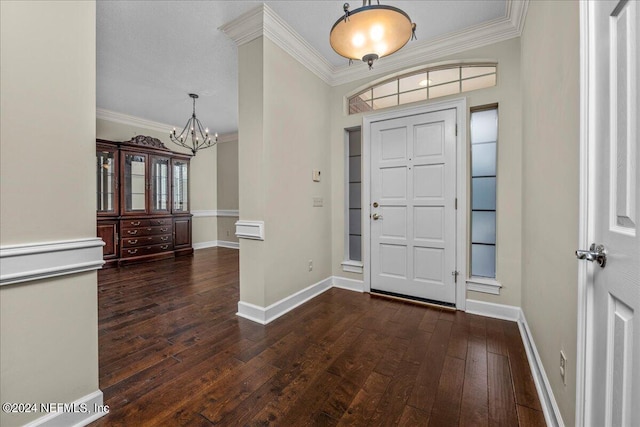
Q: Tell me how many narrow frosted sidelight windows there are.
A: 2